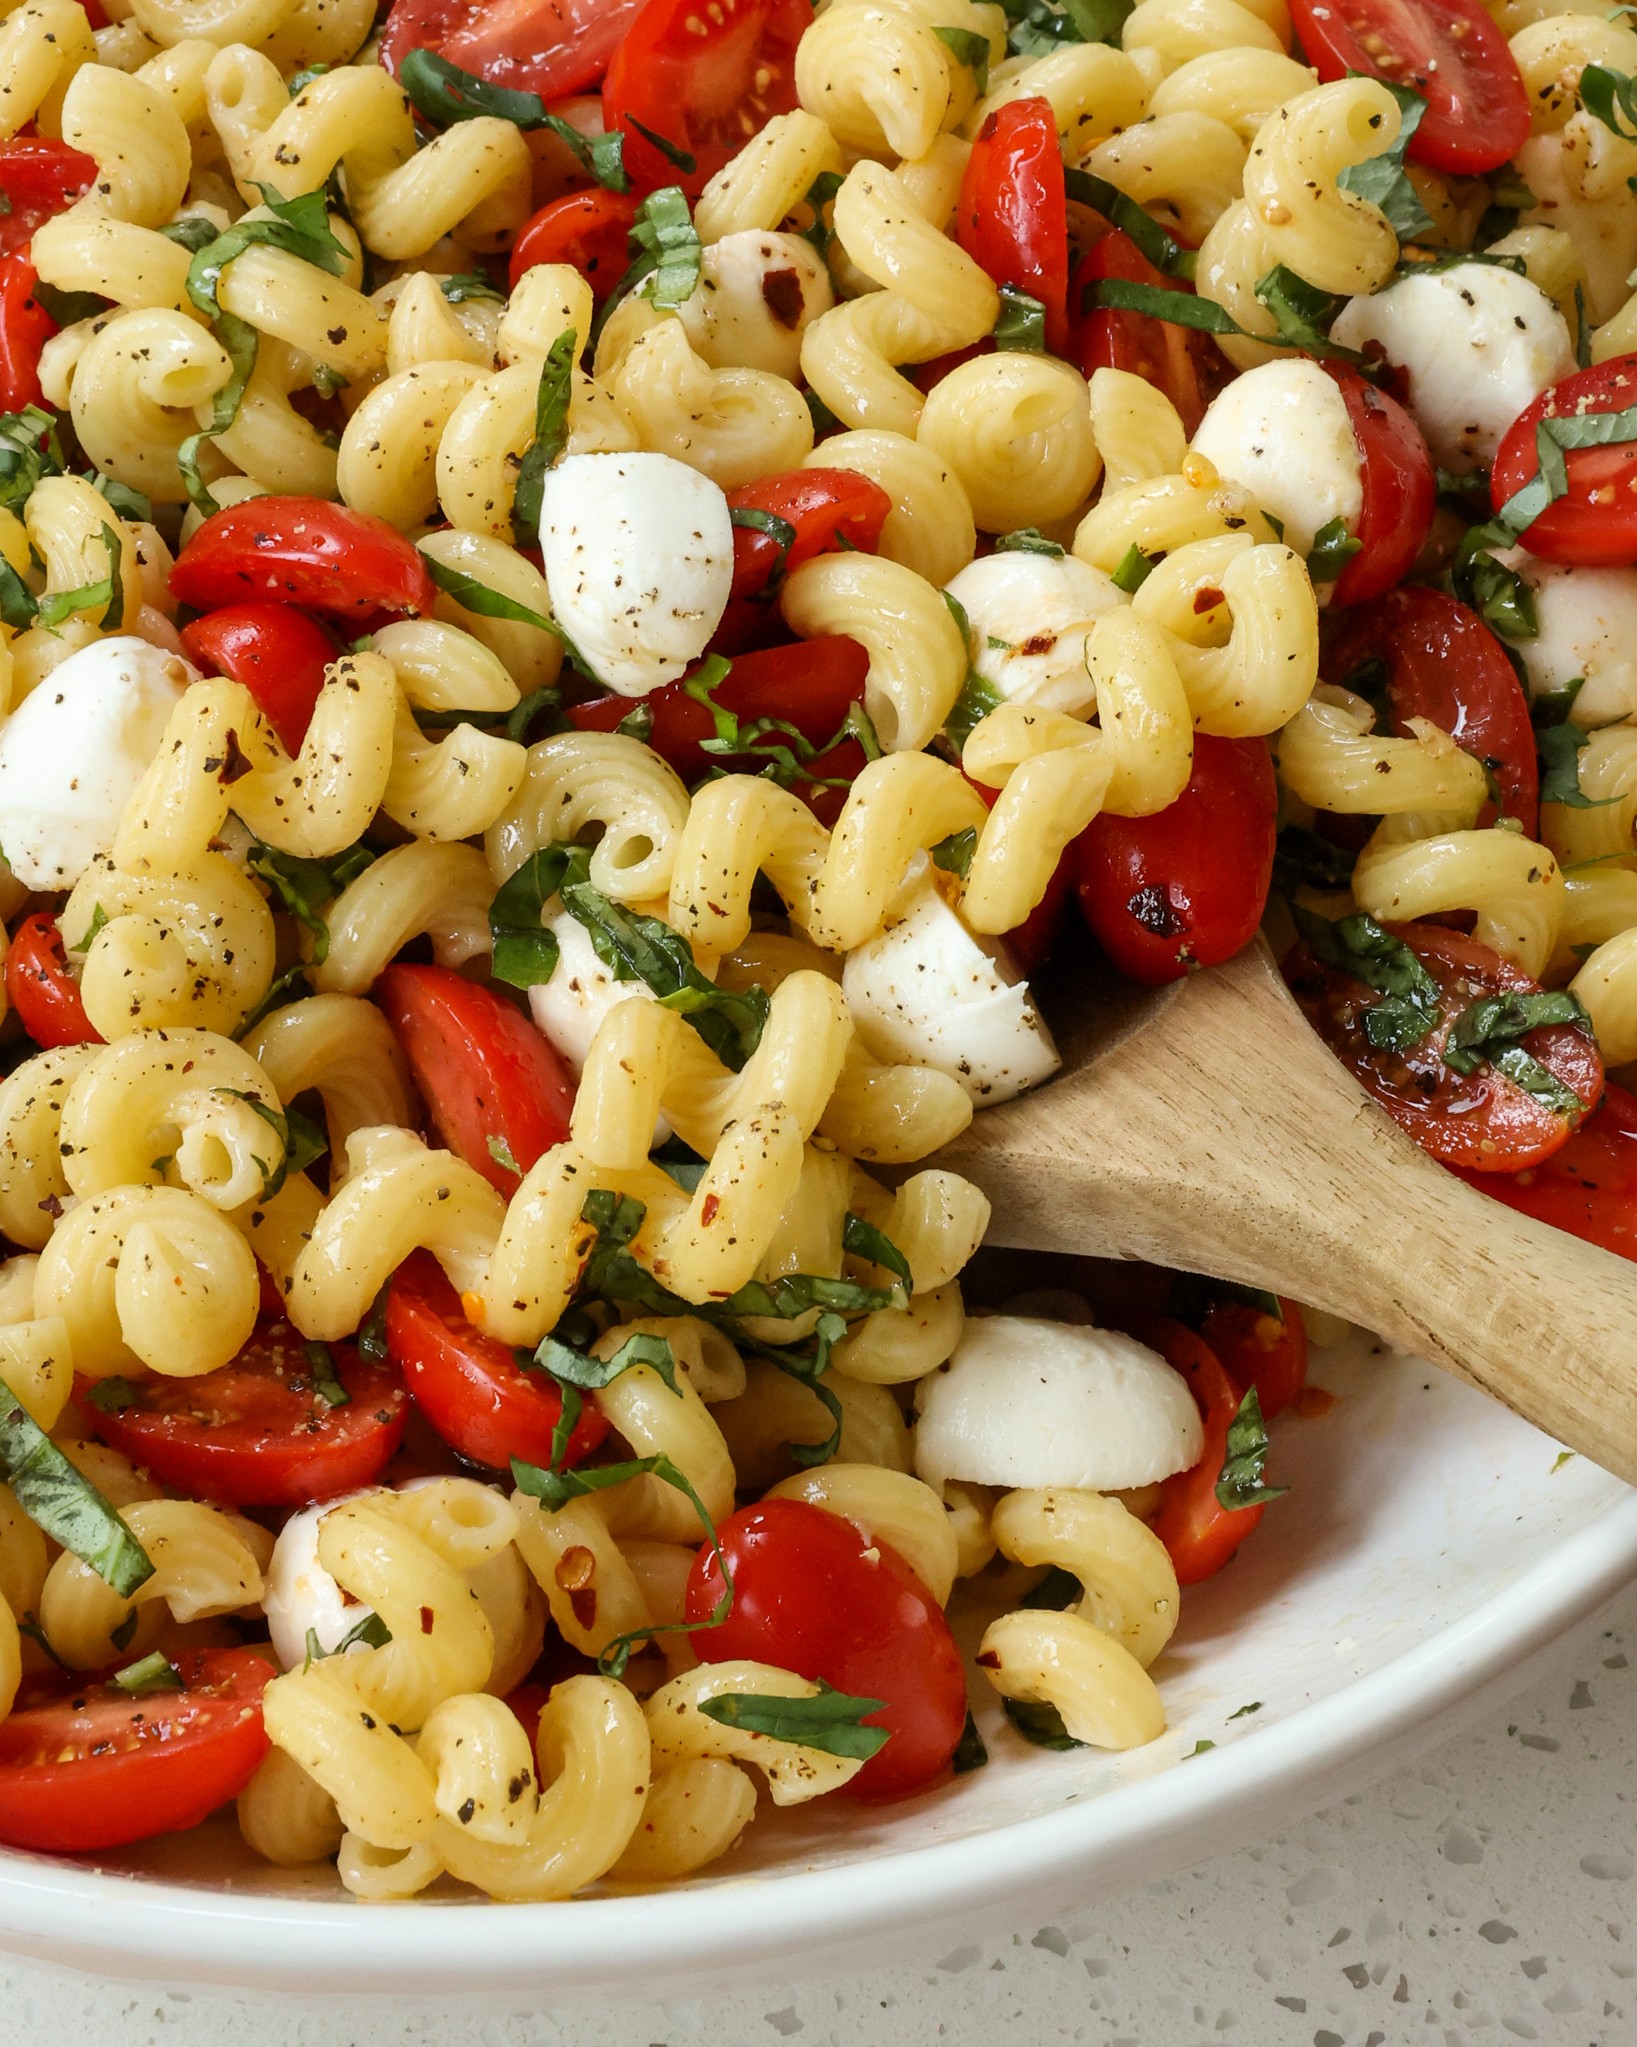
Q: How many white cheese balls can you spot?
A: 11